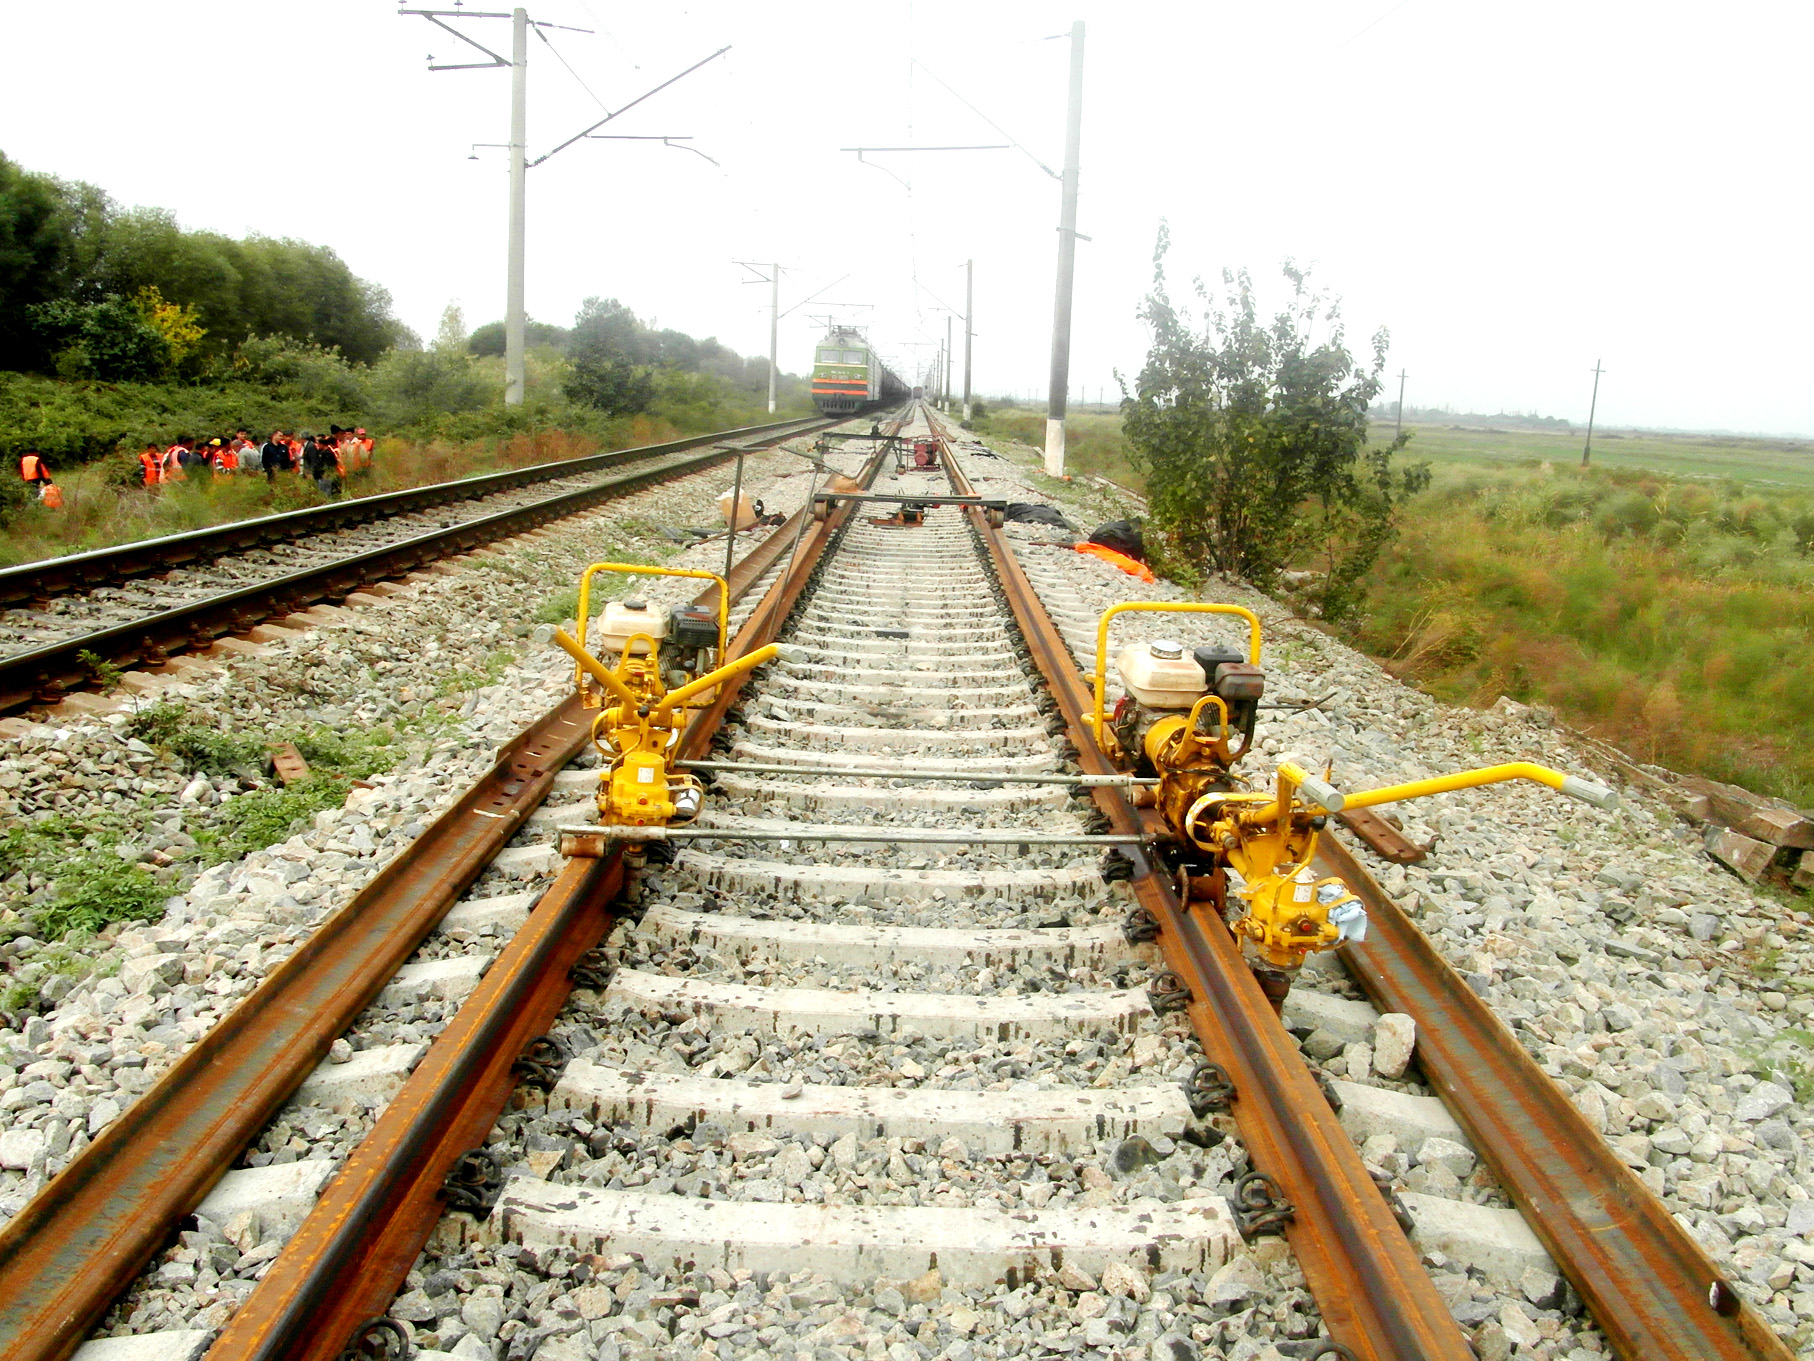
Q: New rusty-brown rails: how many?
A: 4